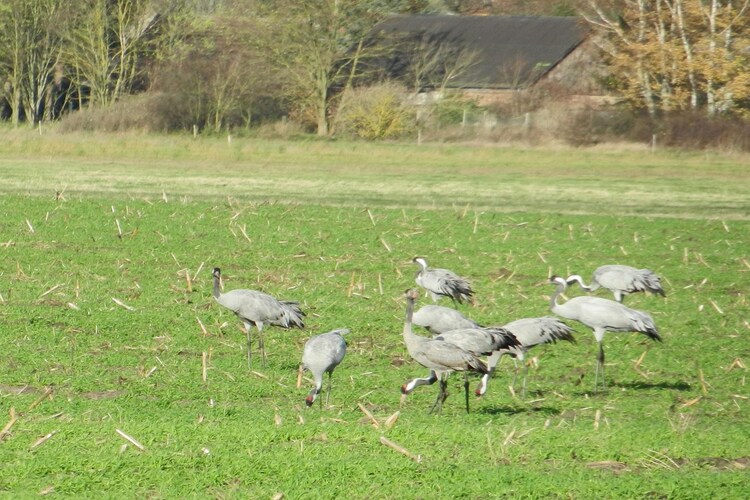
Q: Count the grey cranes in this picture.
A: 9